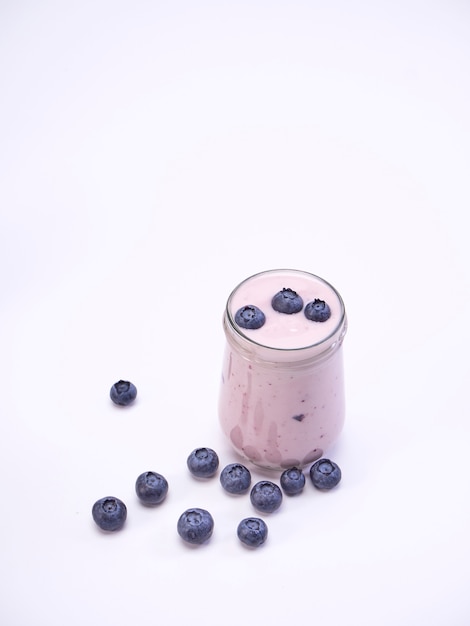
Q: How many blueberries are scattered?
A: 10